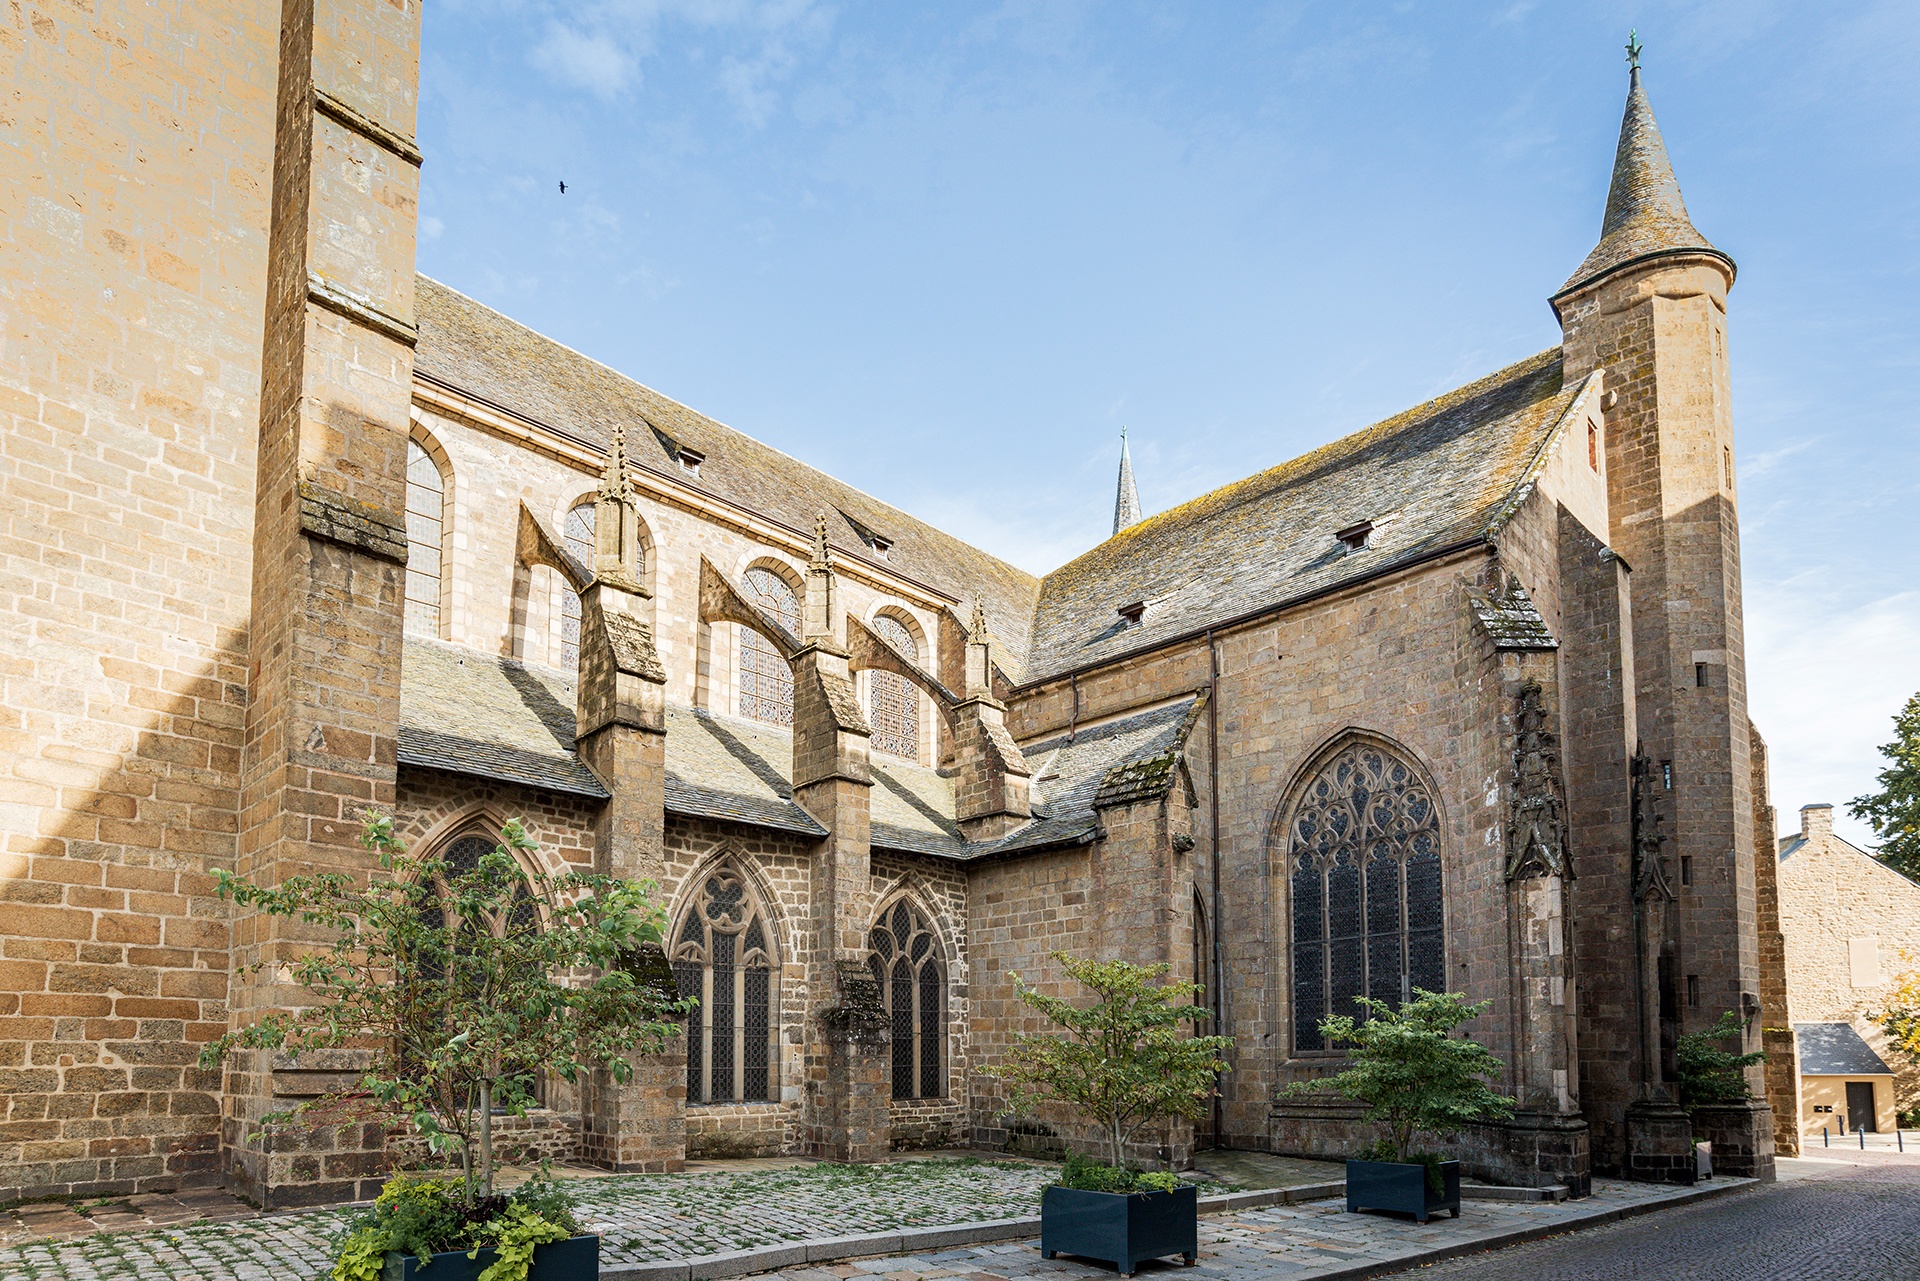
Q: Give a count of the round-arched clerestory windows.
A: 4